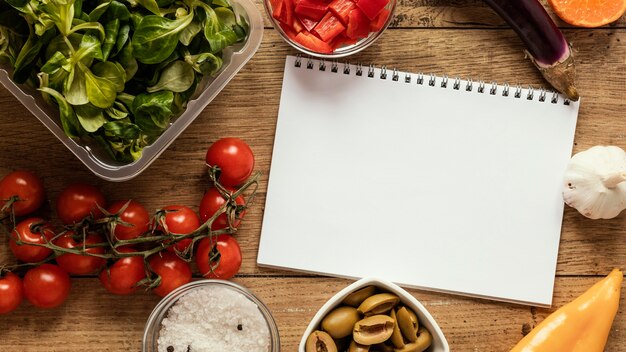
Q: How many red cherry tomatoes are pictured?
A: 13